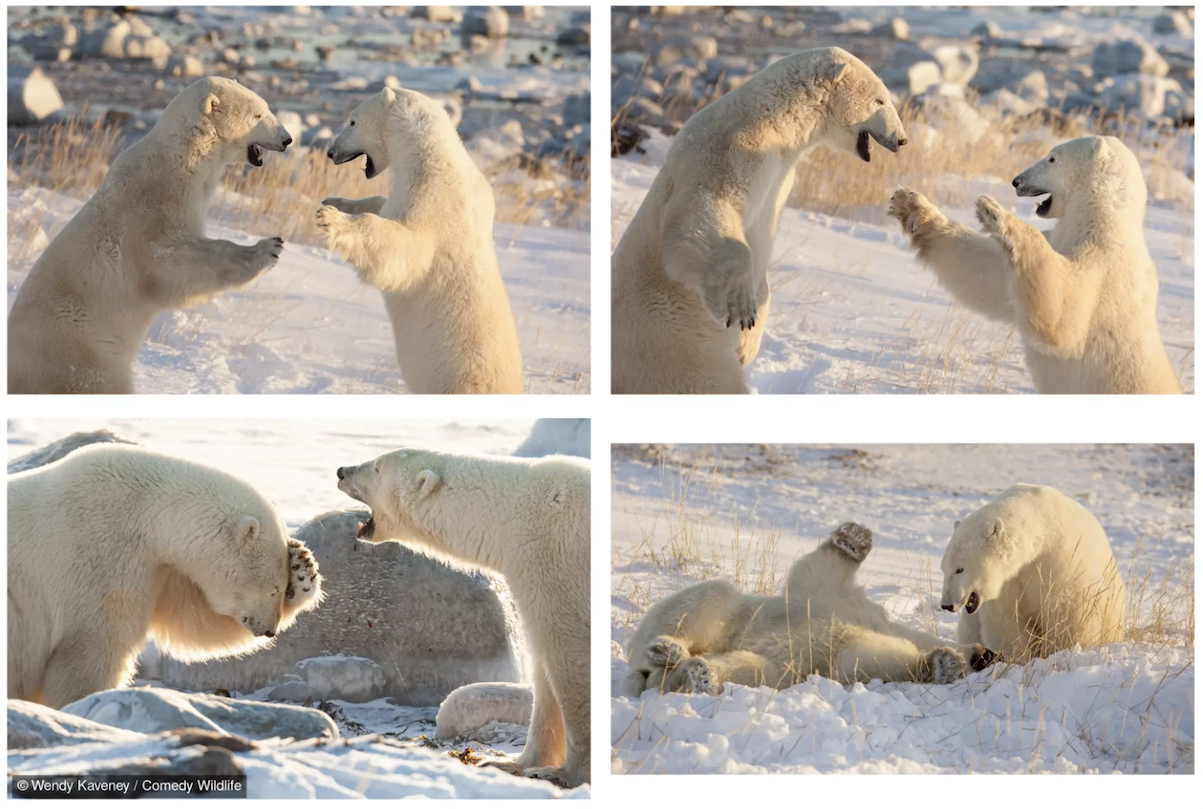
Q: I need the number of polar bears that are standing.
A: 6